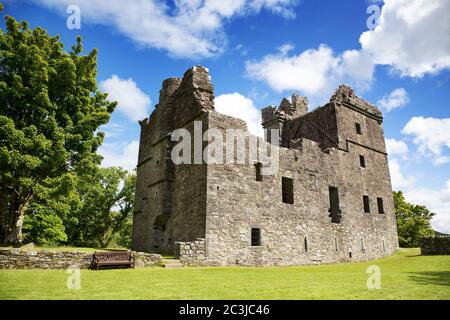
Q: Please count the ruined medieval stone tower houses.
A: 1